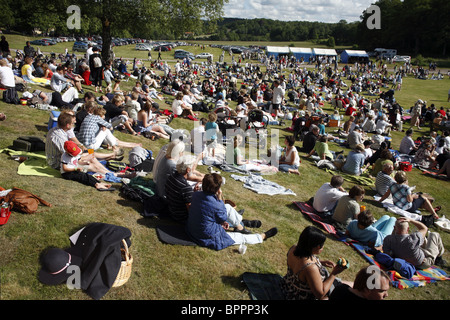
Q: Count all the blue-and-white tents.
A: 4